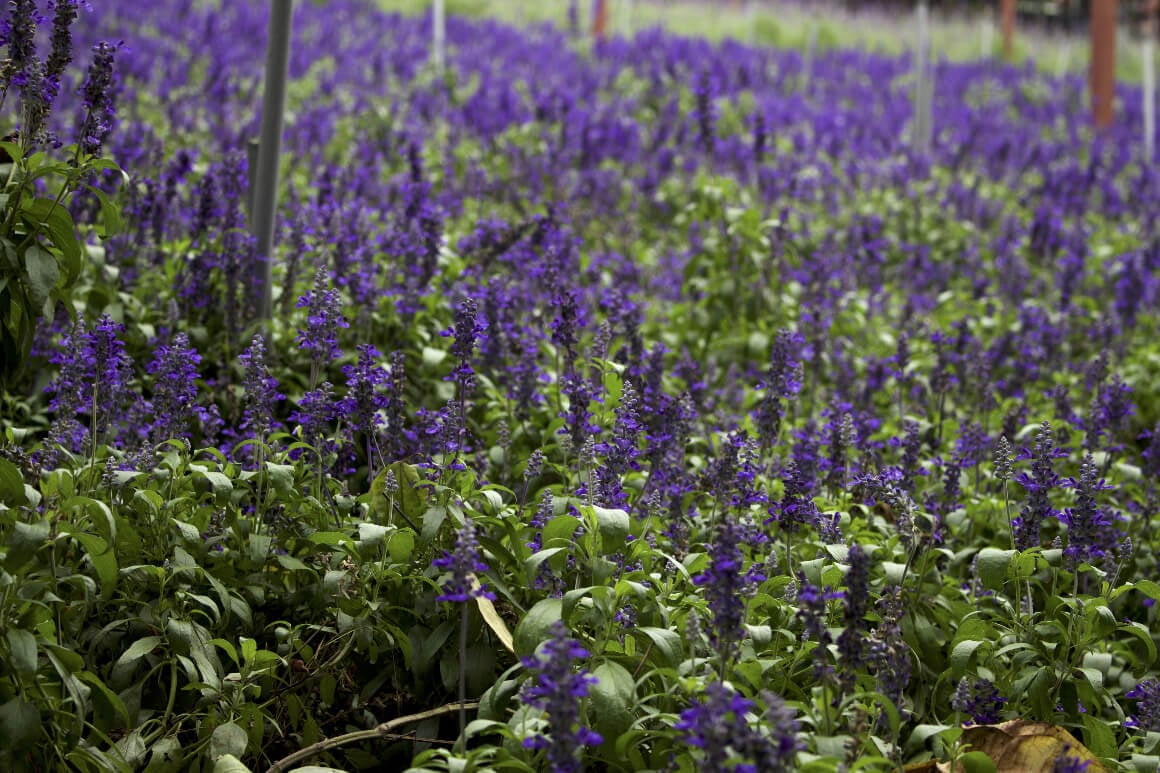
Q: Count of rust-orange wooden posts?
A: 3